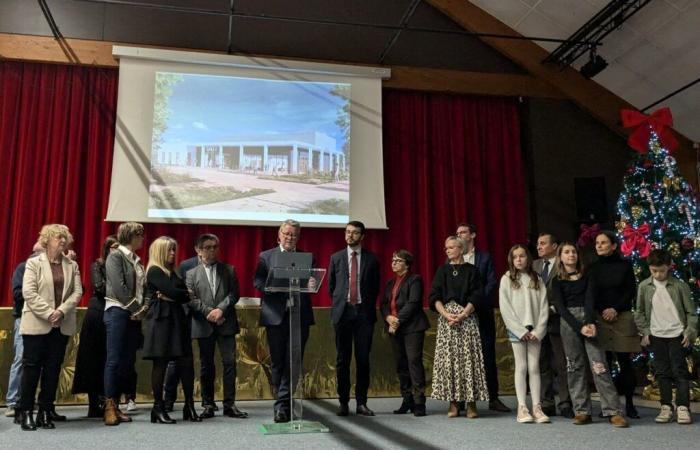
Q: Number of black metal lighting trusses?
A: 1